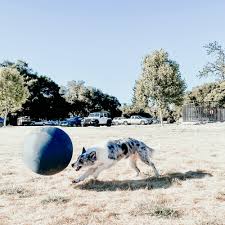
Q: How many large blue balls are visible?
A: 1